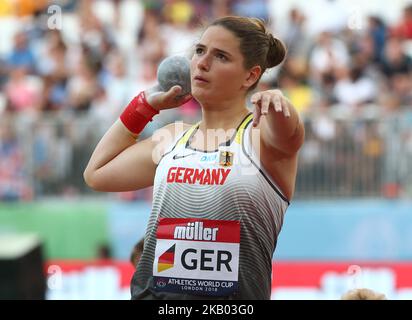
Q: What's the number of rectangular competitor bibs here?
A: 1